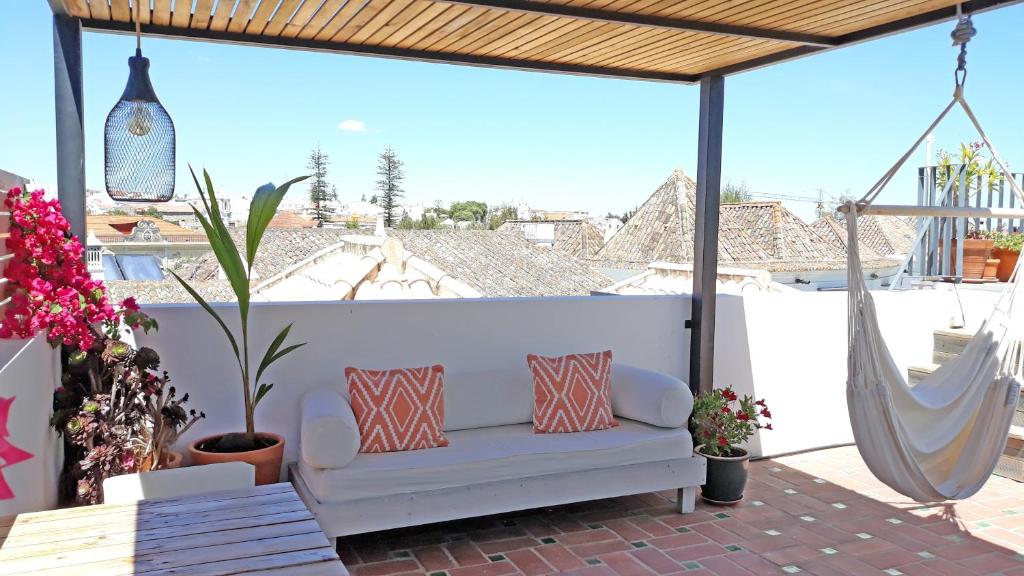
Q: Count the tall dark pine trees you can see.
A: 2